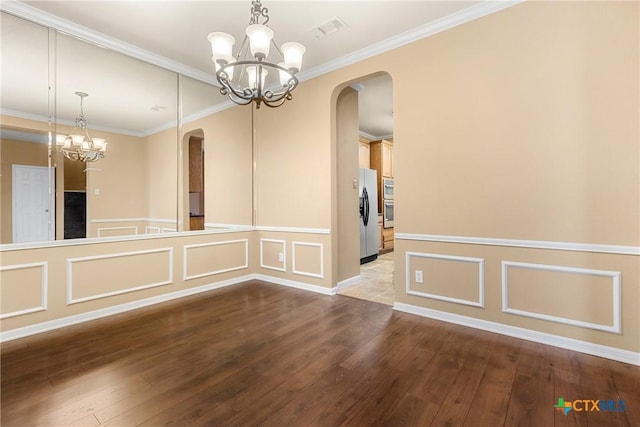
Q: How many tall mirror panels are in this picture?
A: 3